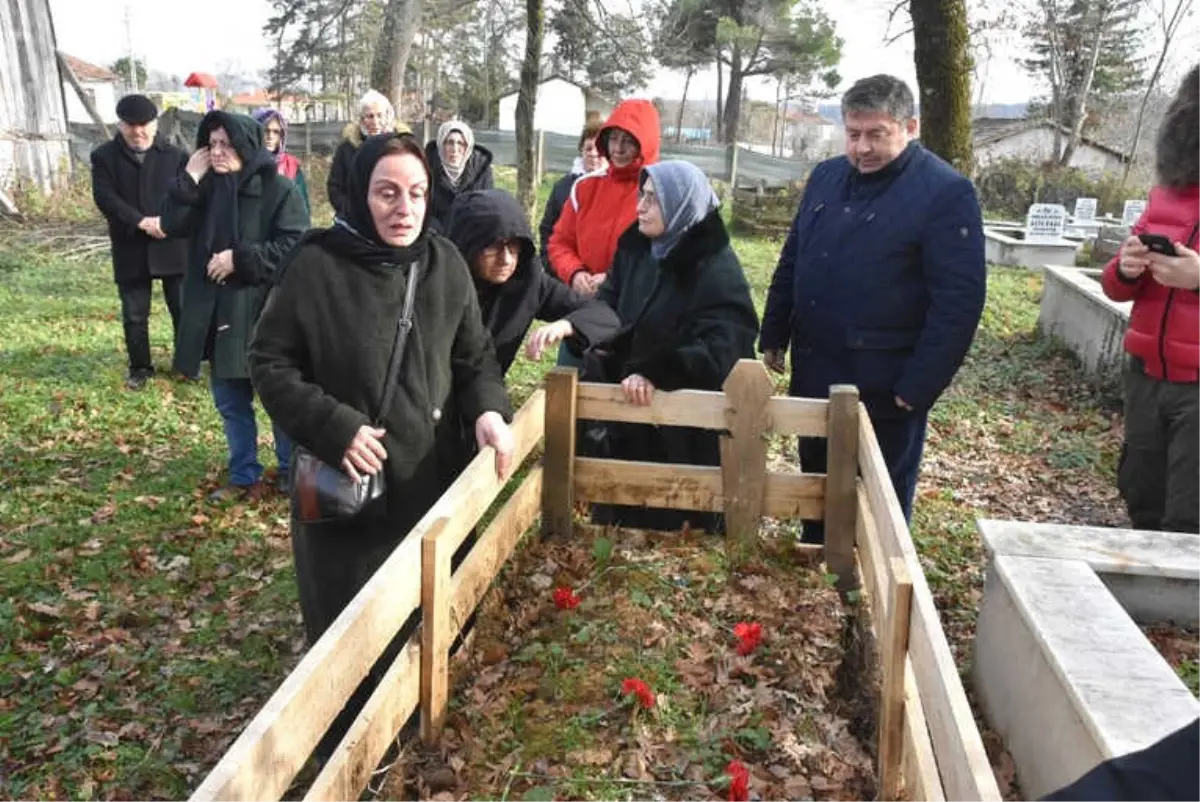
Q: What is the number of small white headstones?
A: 3